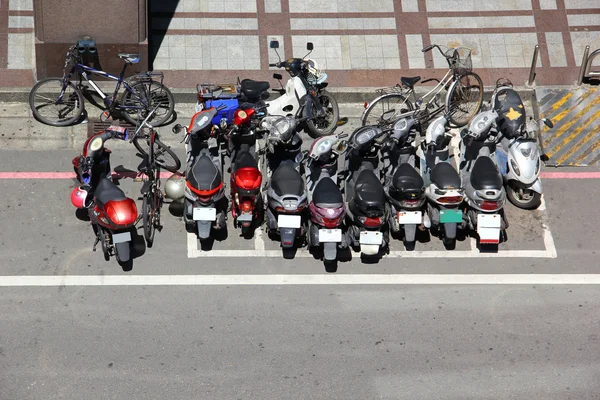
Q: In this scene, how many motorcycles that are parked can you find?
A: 11